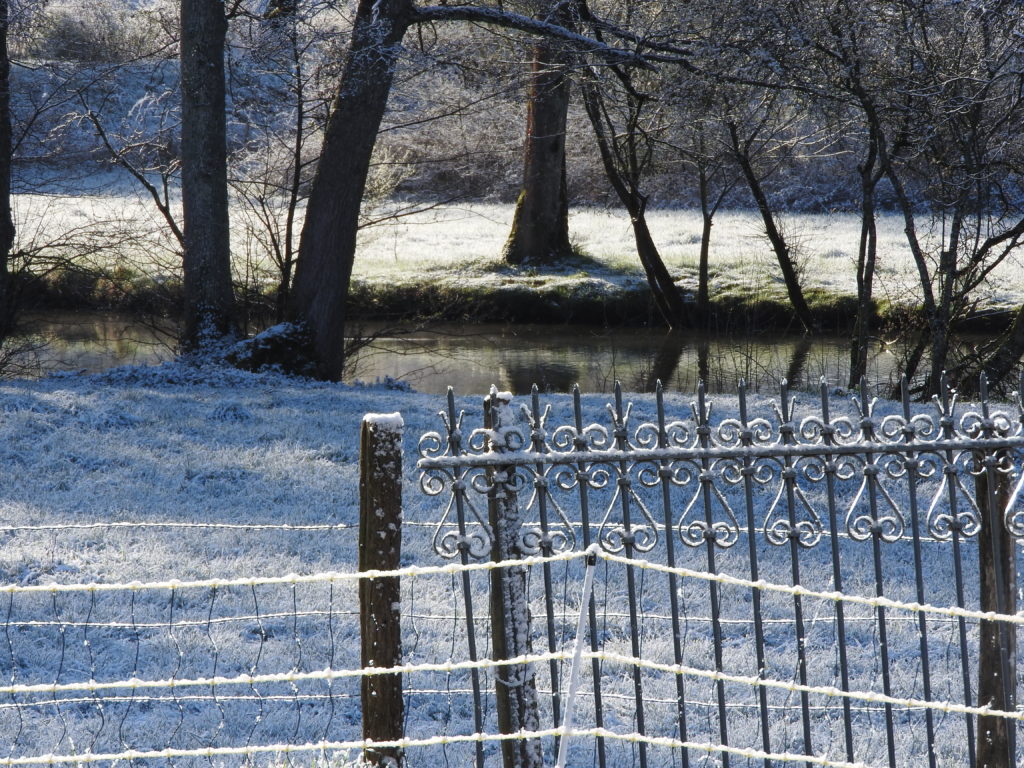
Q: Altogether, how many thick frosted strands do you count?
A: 3